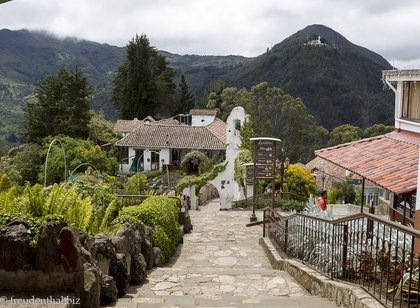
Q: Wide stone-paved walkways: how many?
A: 1